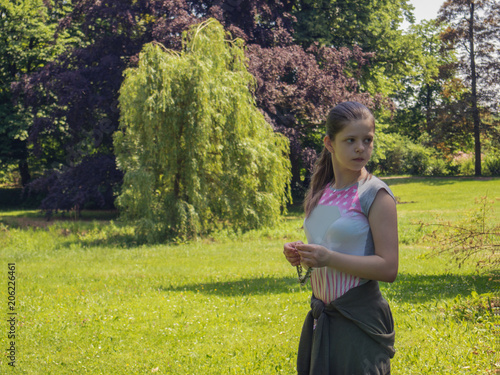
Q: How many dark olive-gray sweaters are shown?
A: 1